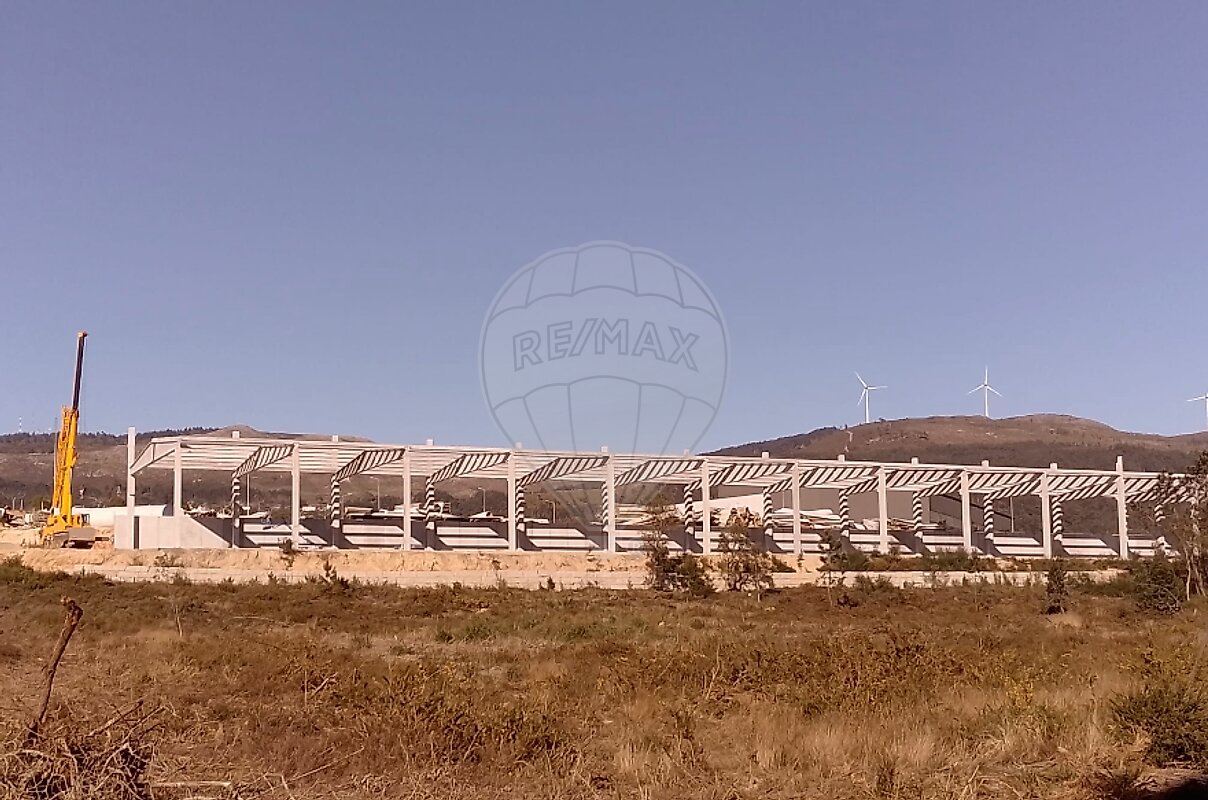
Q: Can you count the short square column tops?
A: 11